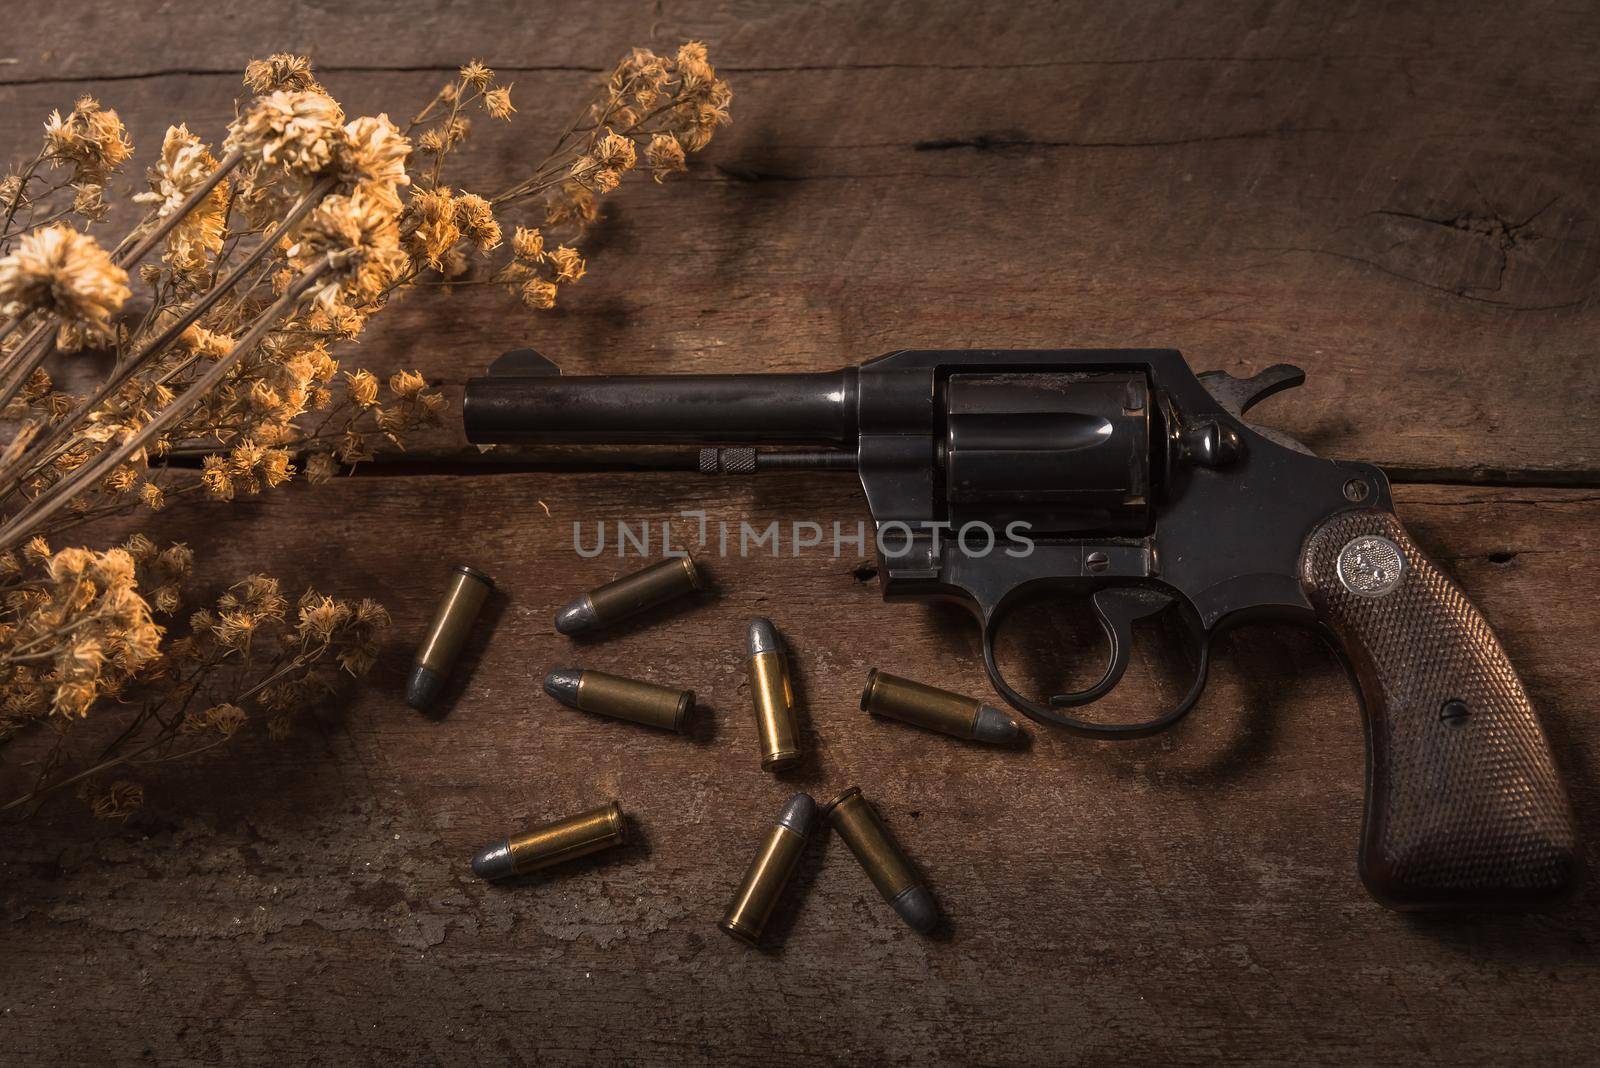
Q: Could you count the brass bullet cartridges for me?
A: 8